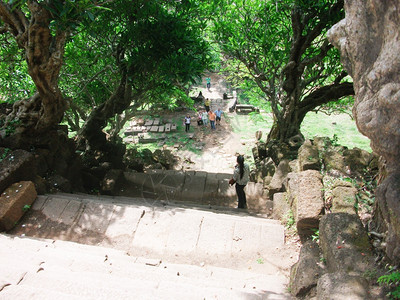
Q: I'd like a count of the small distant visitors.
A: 7